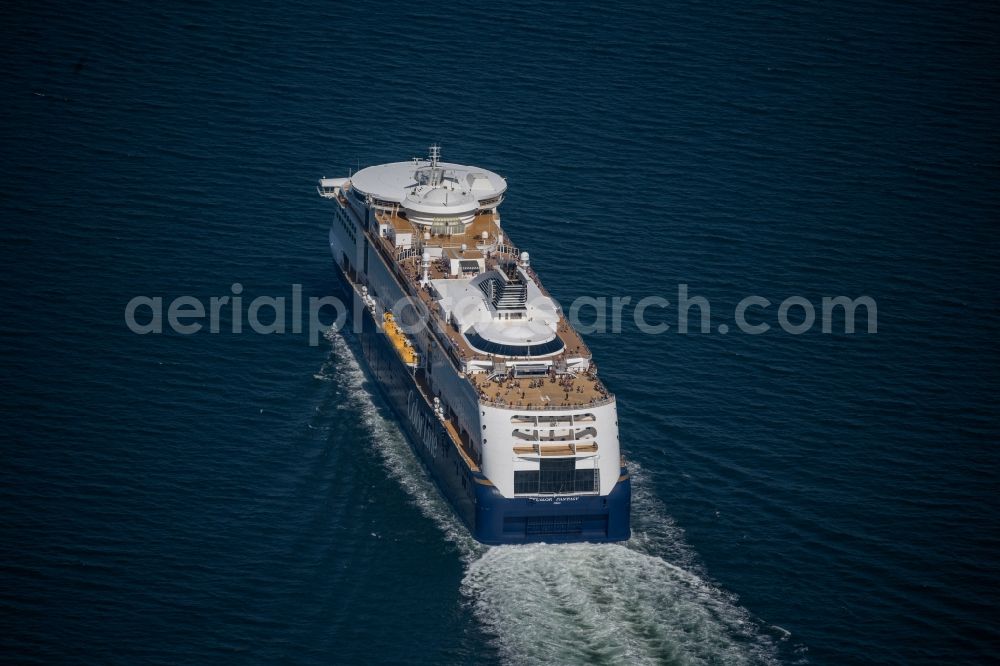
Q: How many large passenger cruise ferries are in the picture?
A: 1